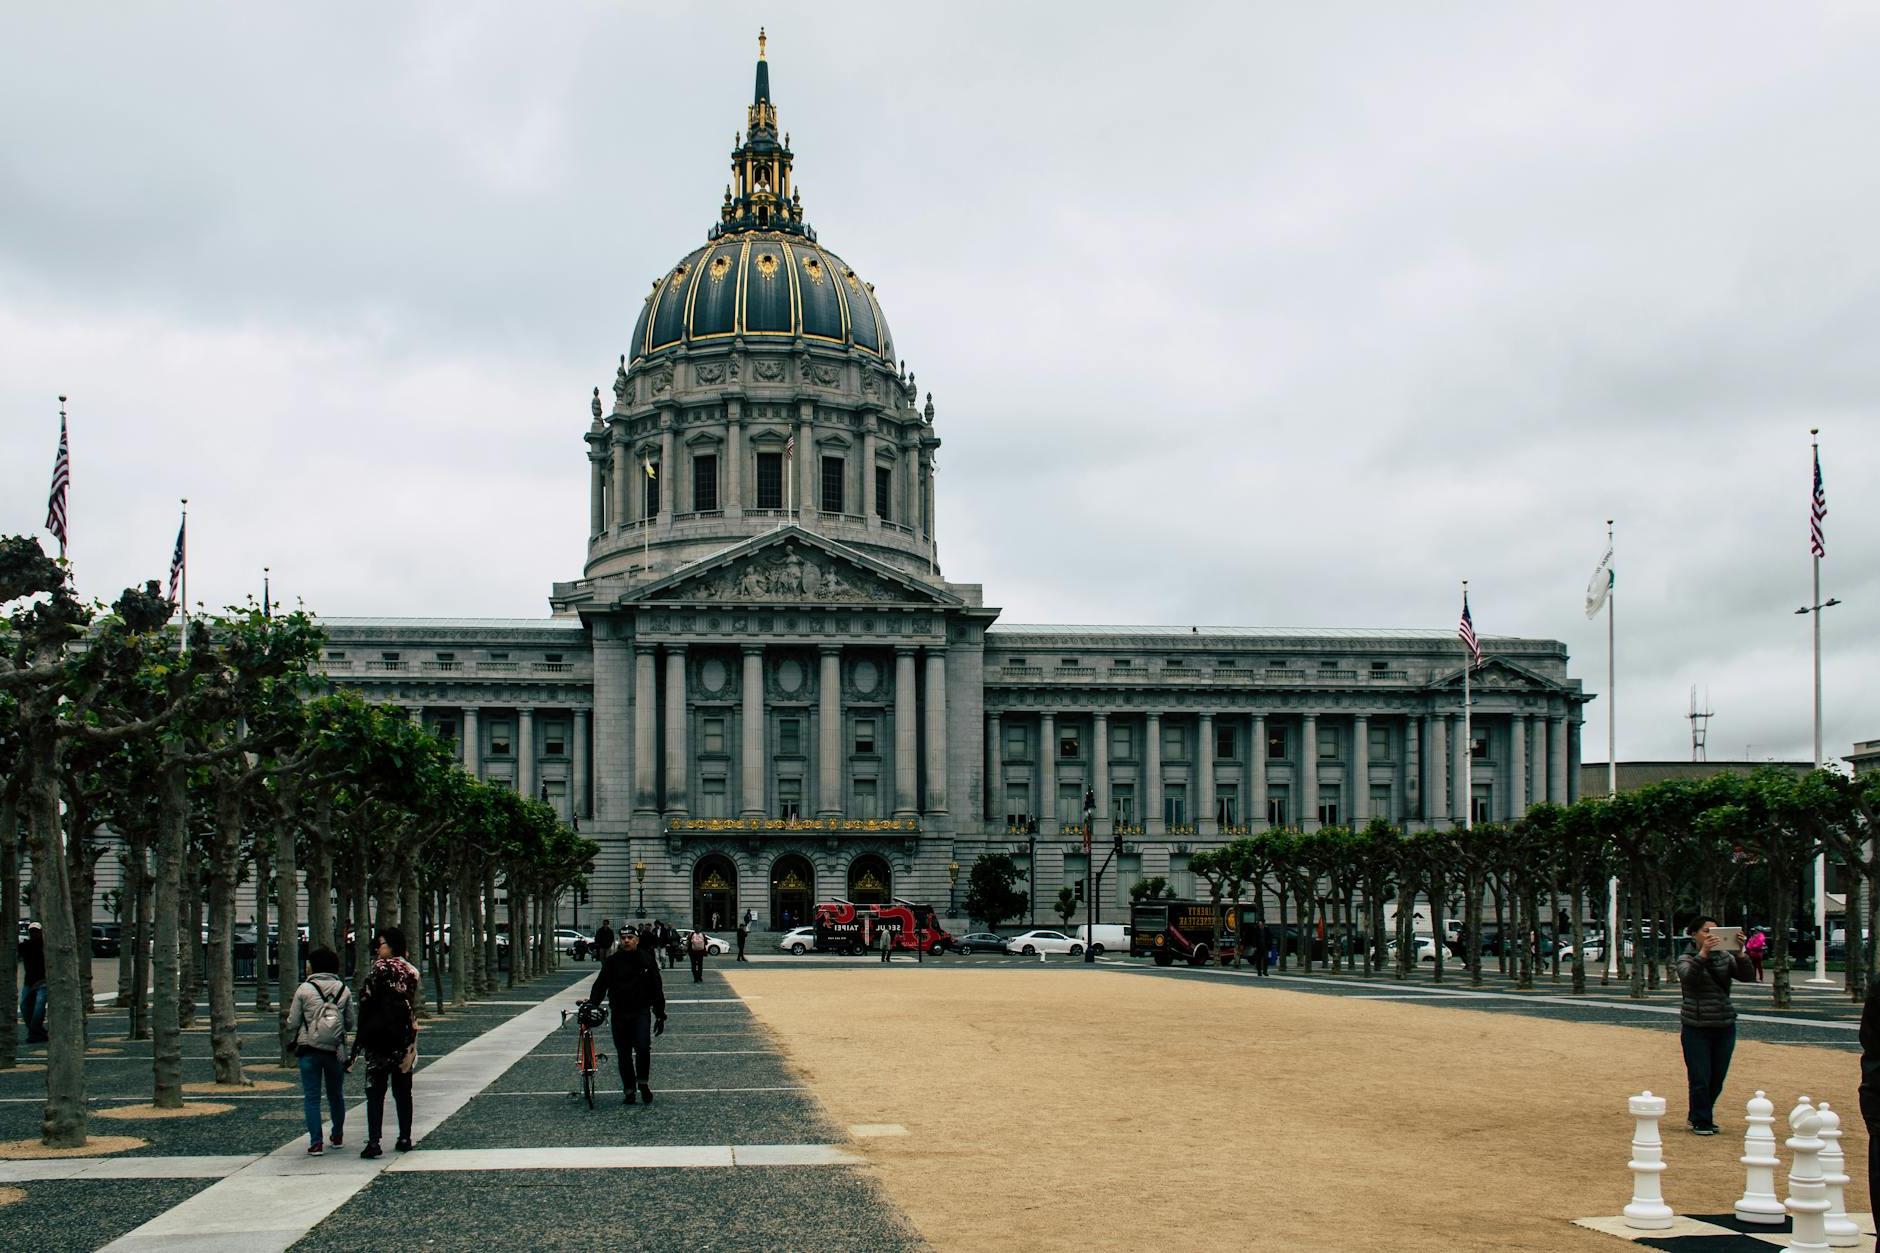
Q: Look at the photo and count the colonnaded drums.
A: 1